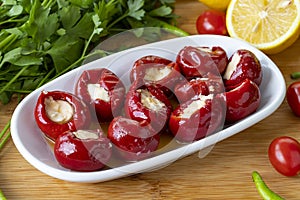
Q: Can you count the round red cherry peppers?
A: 11